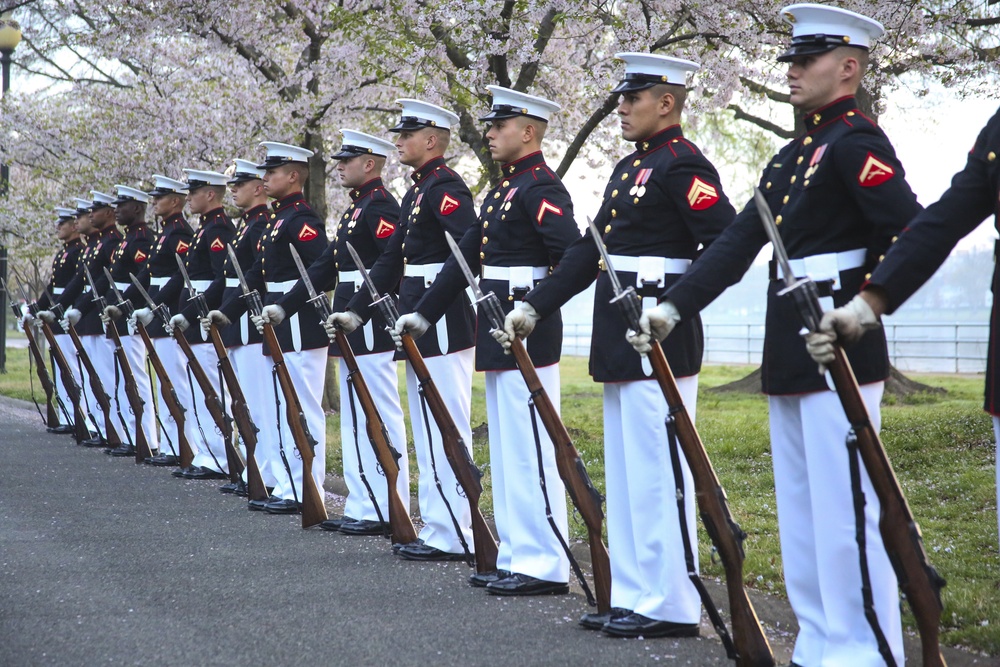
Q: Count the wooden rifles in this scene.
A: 13